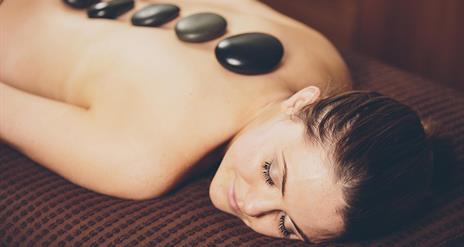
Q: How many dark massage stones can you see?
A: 5